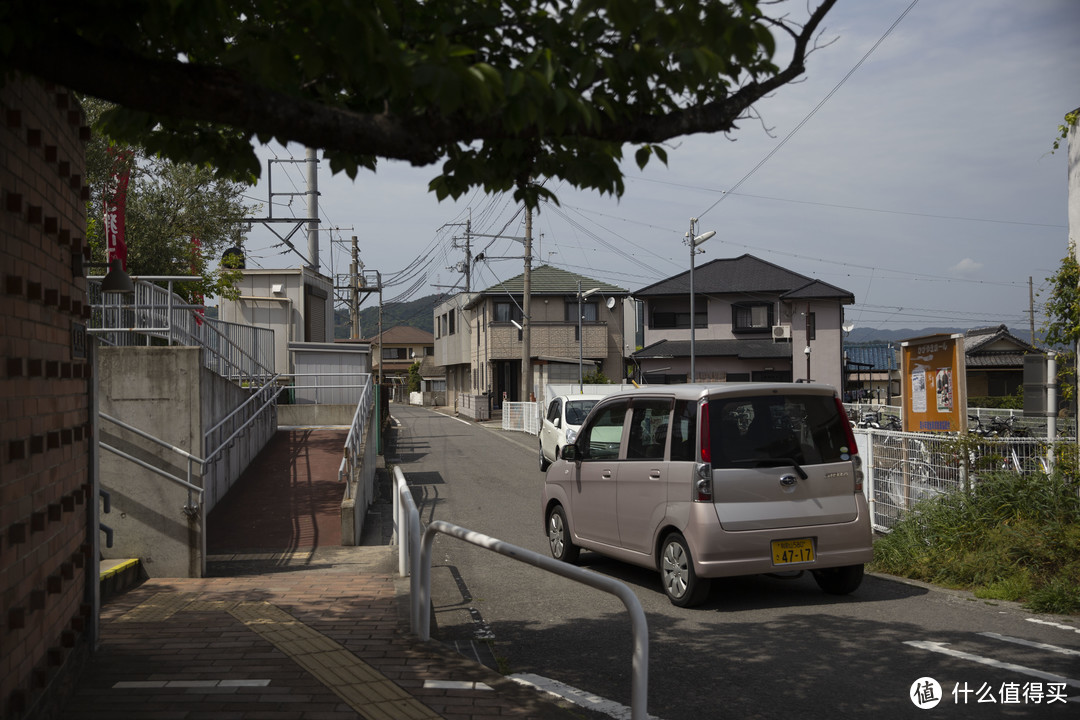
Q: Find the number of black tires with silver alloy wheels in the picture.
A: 2